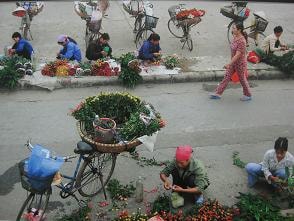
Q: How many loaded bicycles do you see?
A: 6